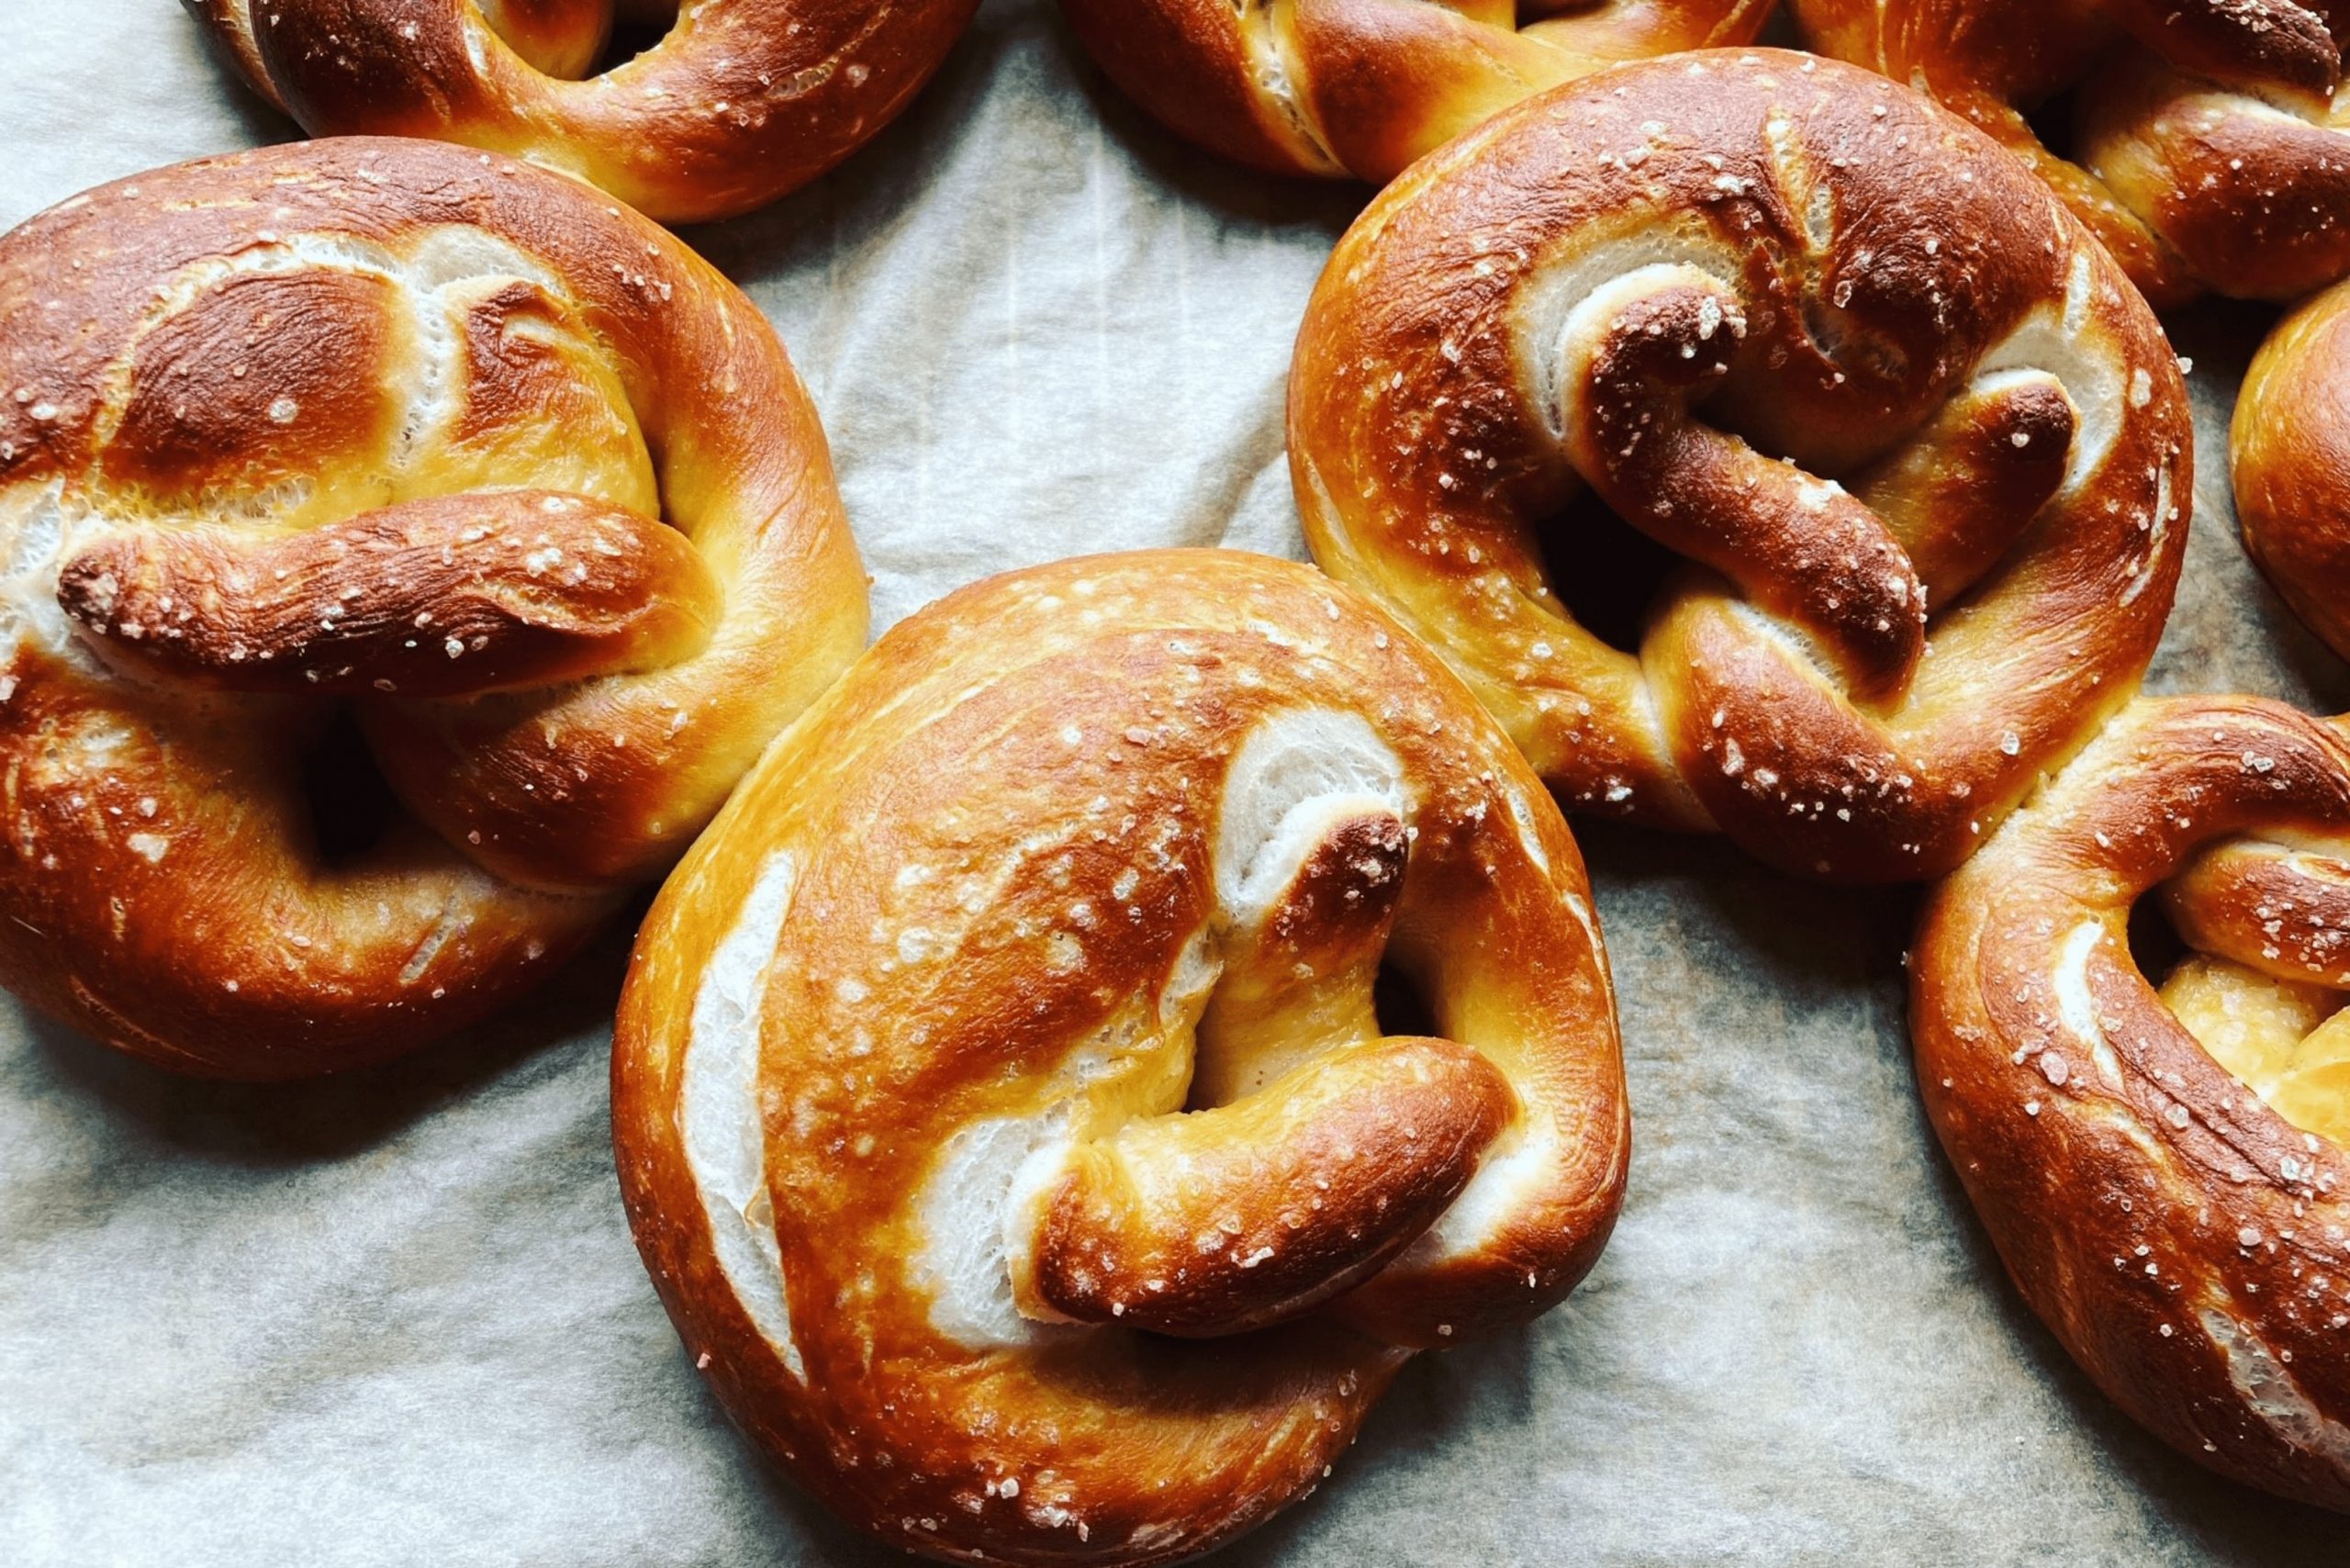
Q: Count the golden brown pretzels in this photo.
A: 8